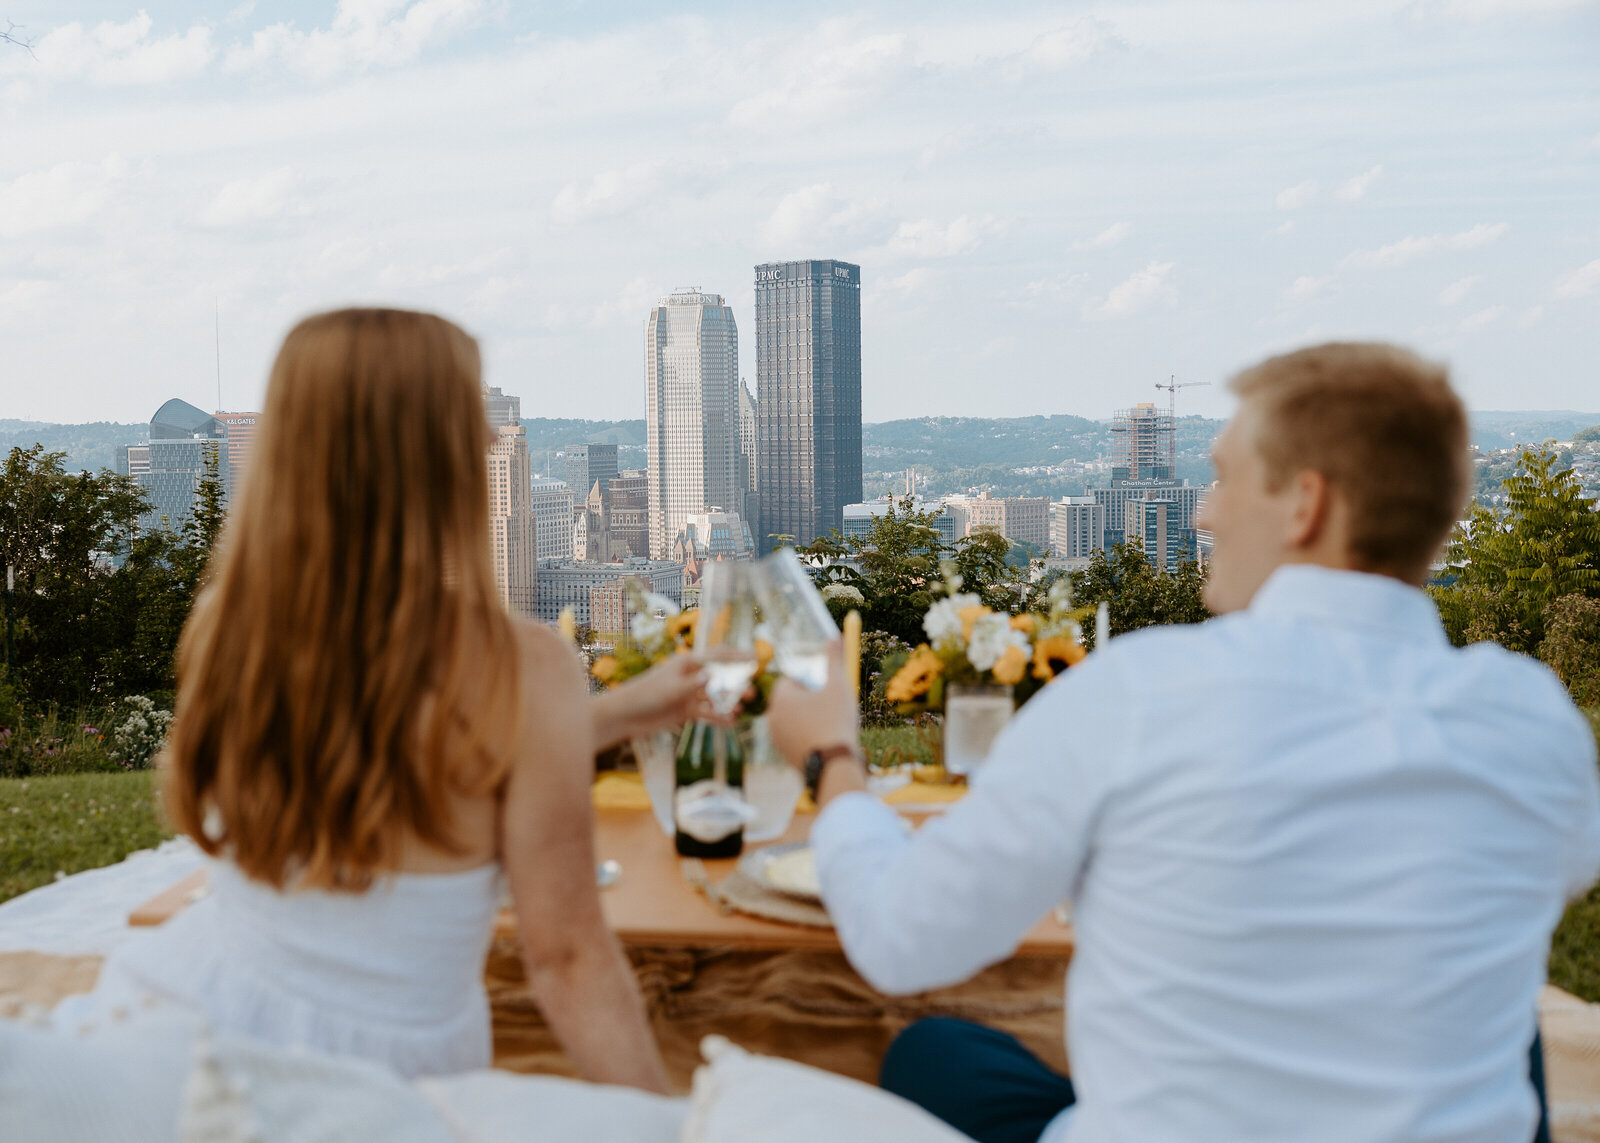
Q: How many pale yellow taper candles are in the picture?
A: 2